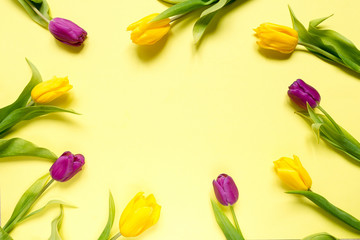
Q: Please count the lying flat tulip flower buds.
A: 9